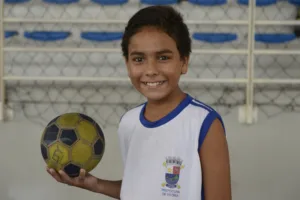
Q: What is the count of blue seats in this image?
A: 12